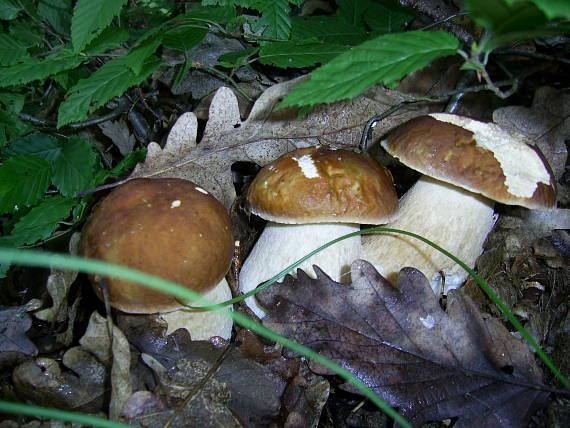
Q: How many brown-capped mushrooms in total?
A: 3